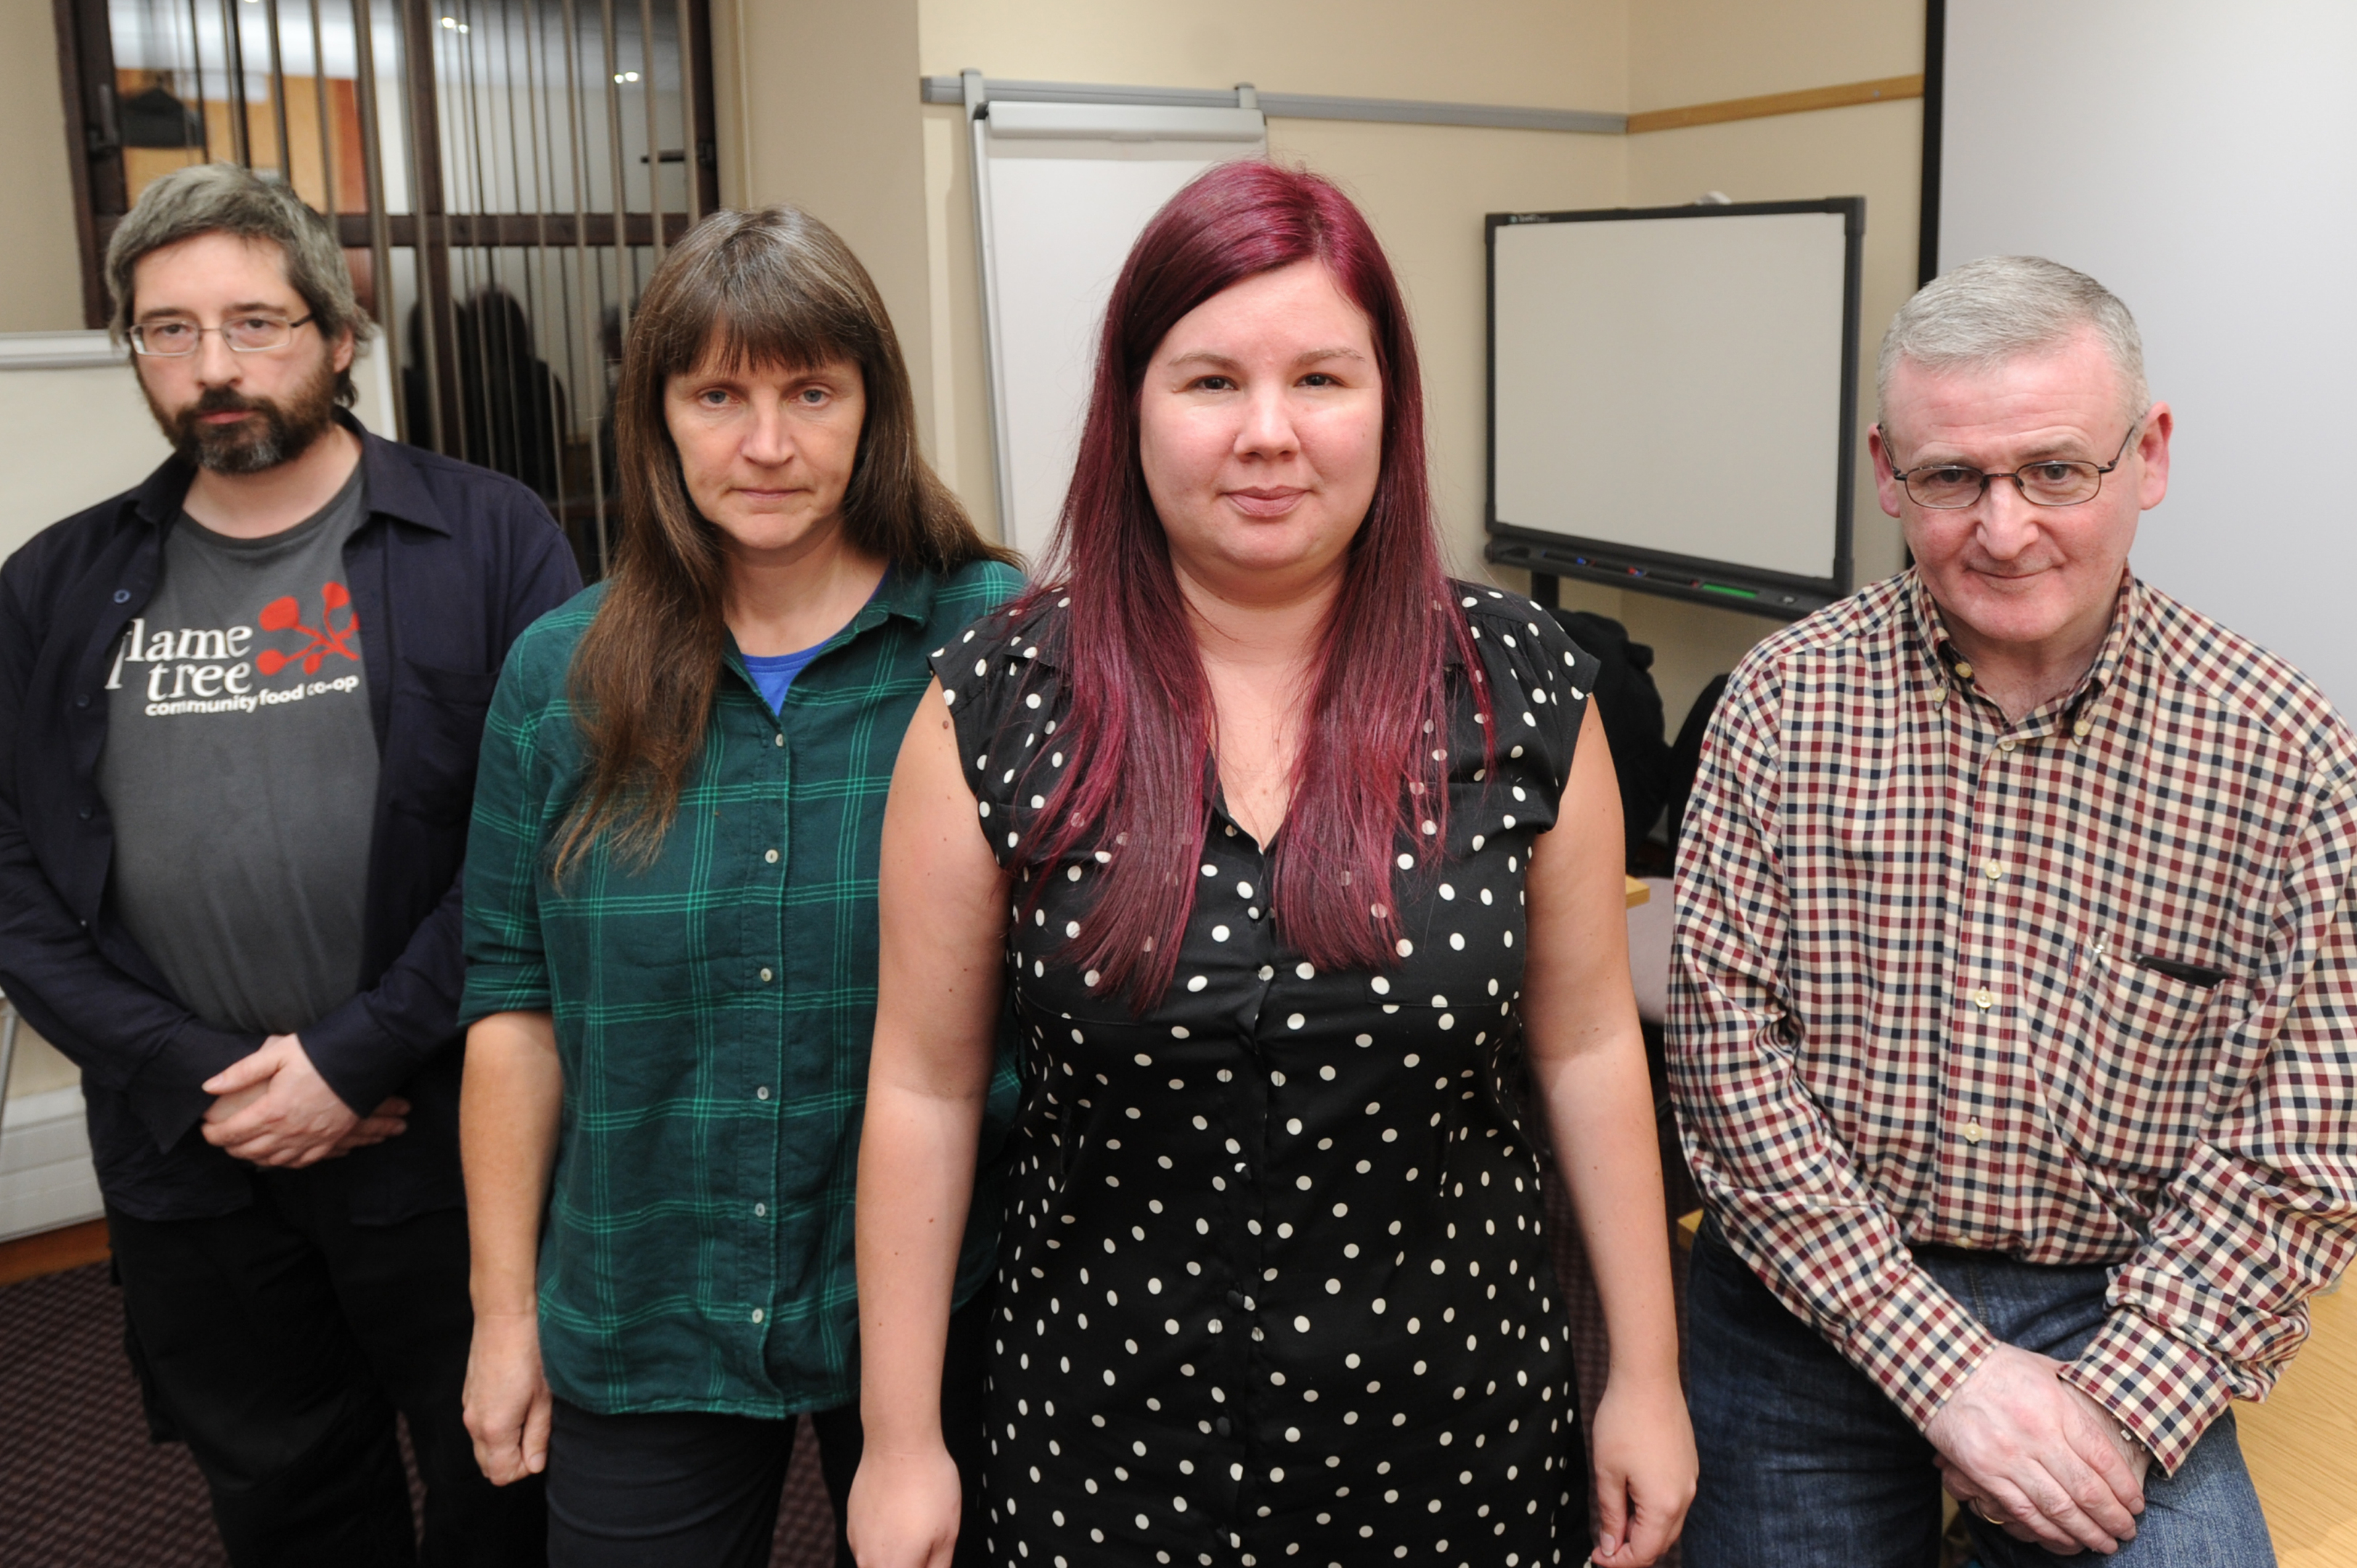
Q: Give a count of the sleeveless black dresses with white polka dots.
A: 1